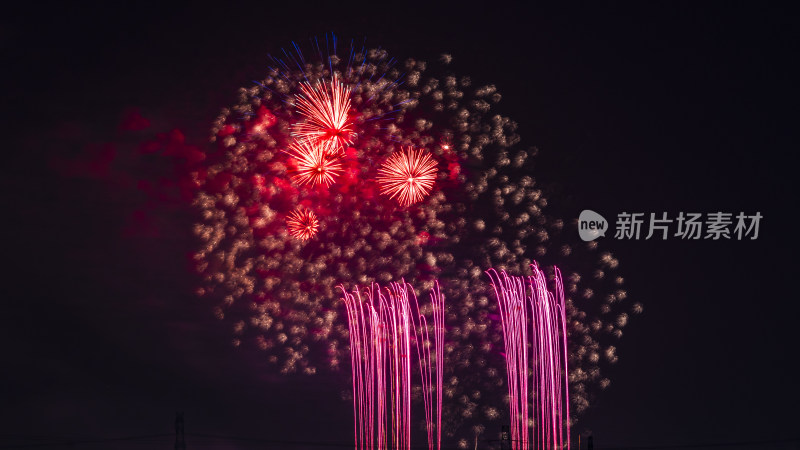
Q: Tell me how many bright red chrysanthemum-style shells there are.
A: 4